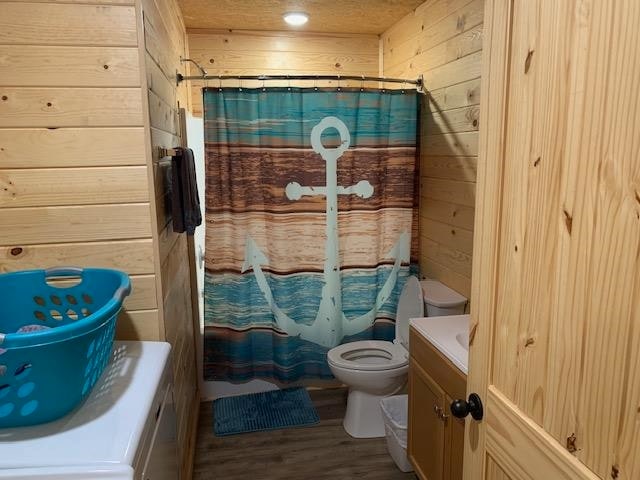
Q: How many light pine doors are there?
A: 1